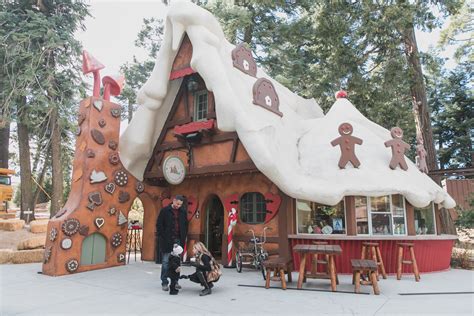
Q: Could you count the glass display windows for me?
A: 3